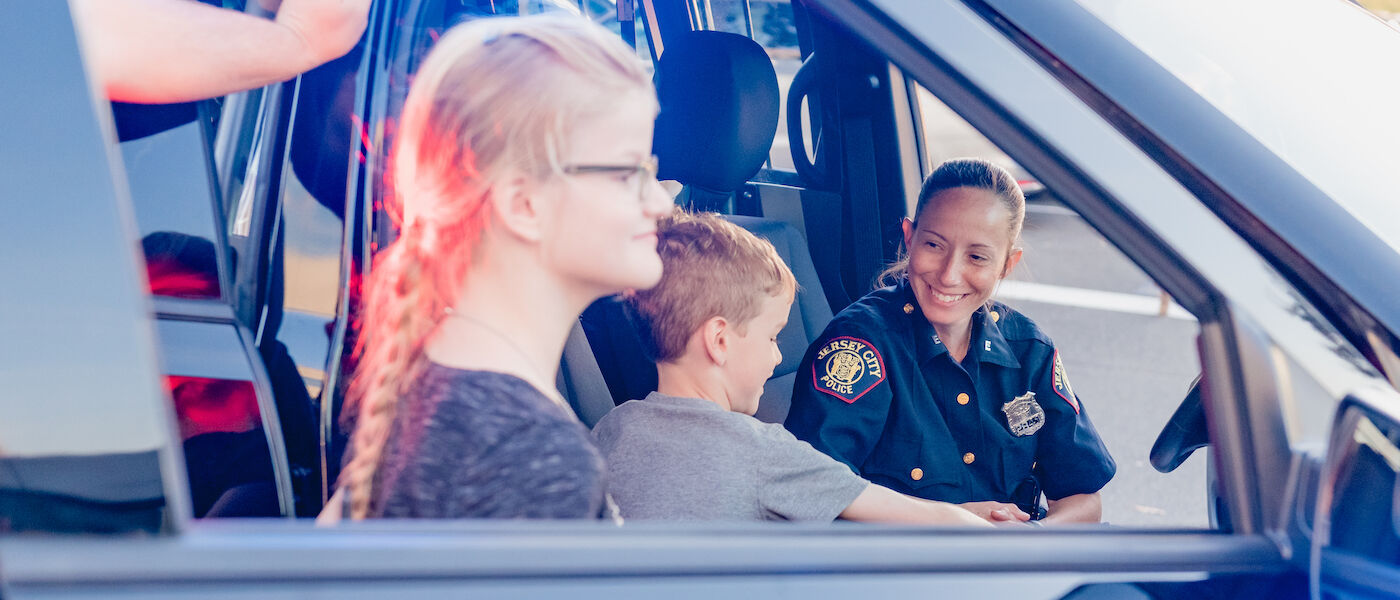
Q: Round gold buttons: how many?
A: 5